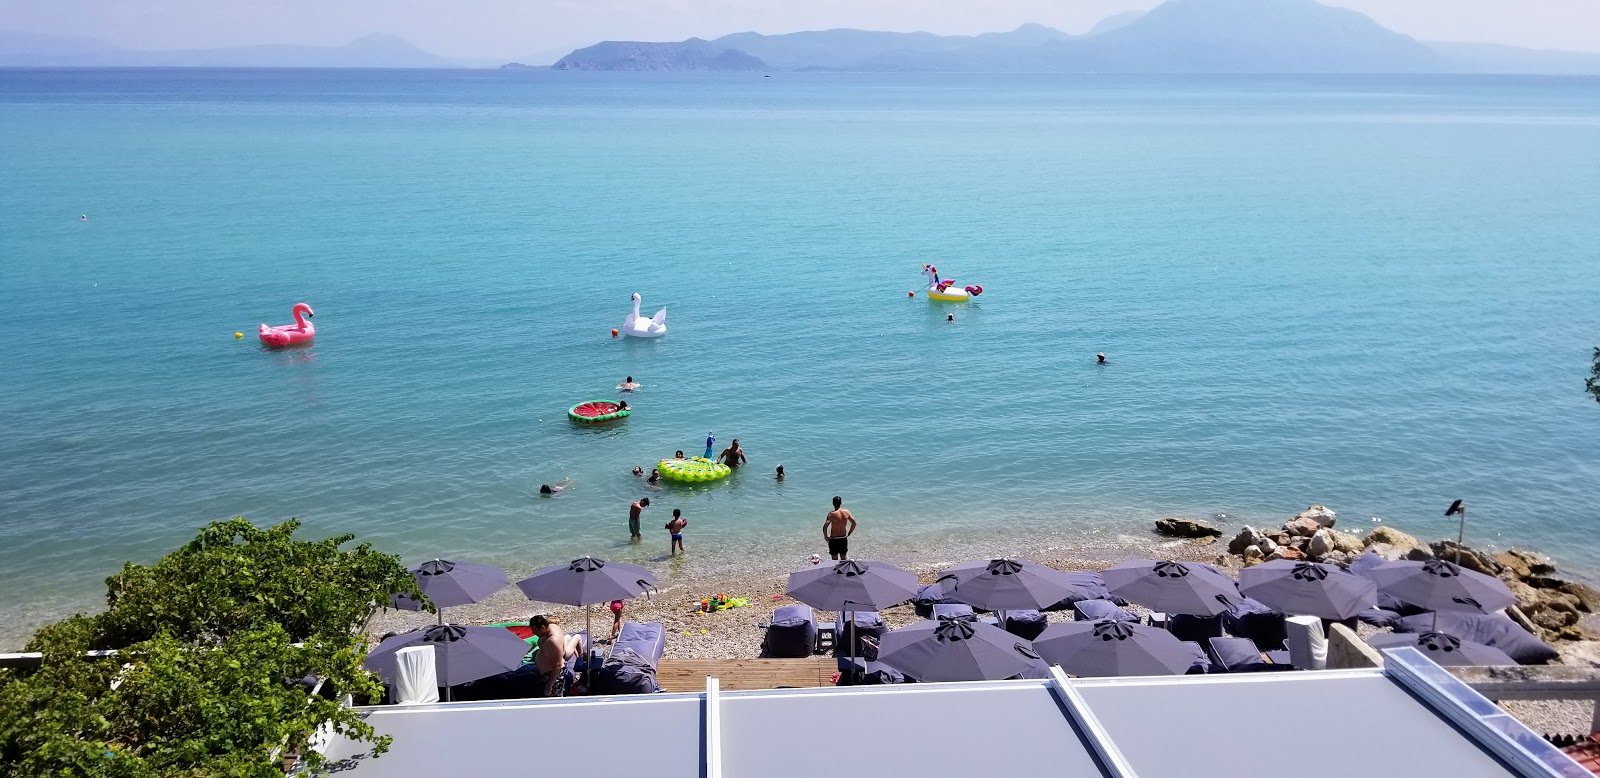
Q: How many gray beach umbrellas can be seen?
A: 11